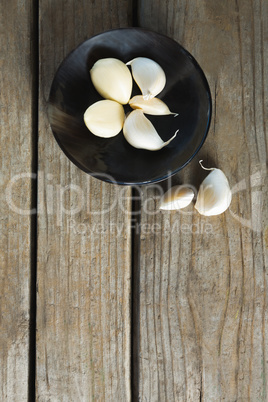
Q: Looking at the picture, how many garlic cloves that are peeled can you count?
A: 2